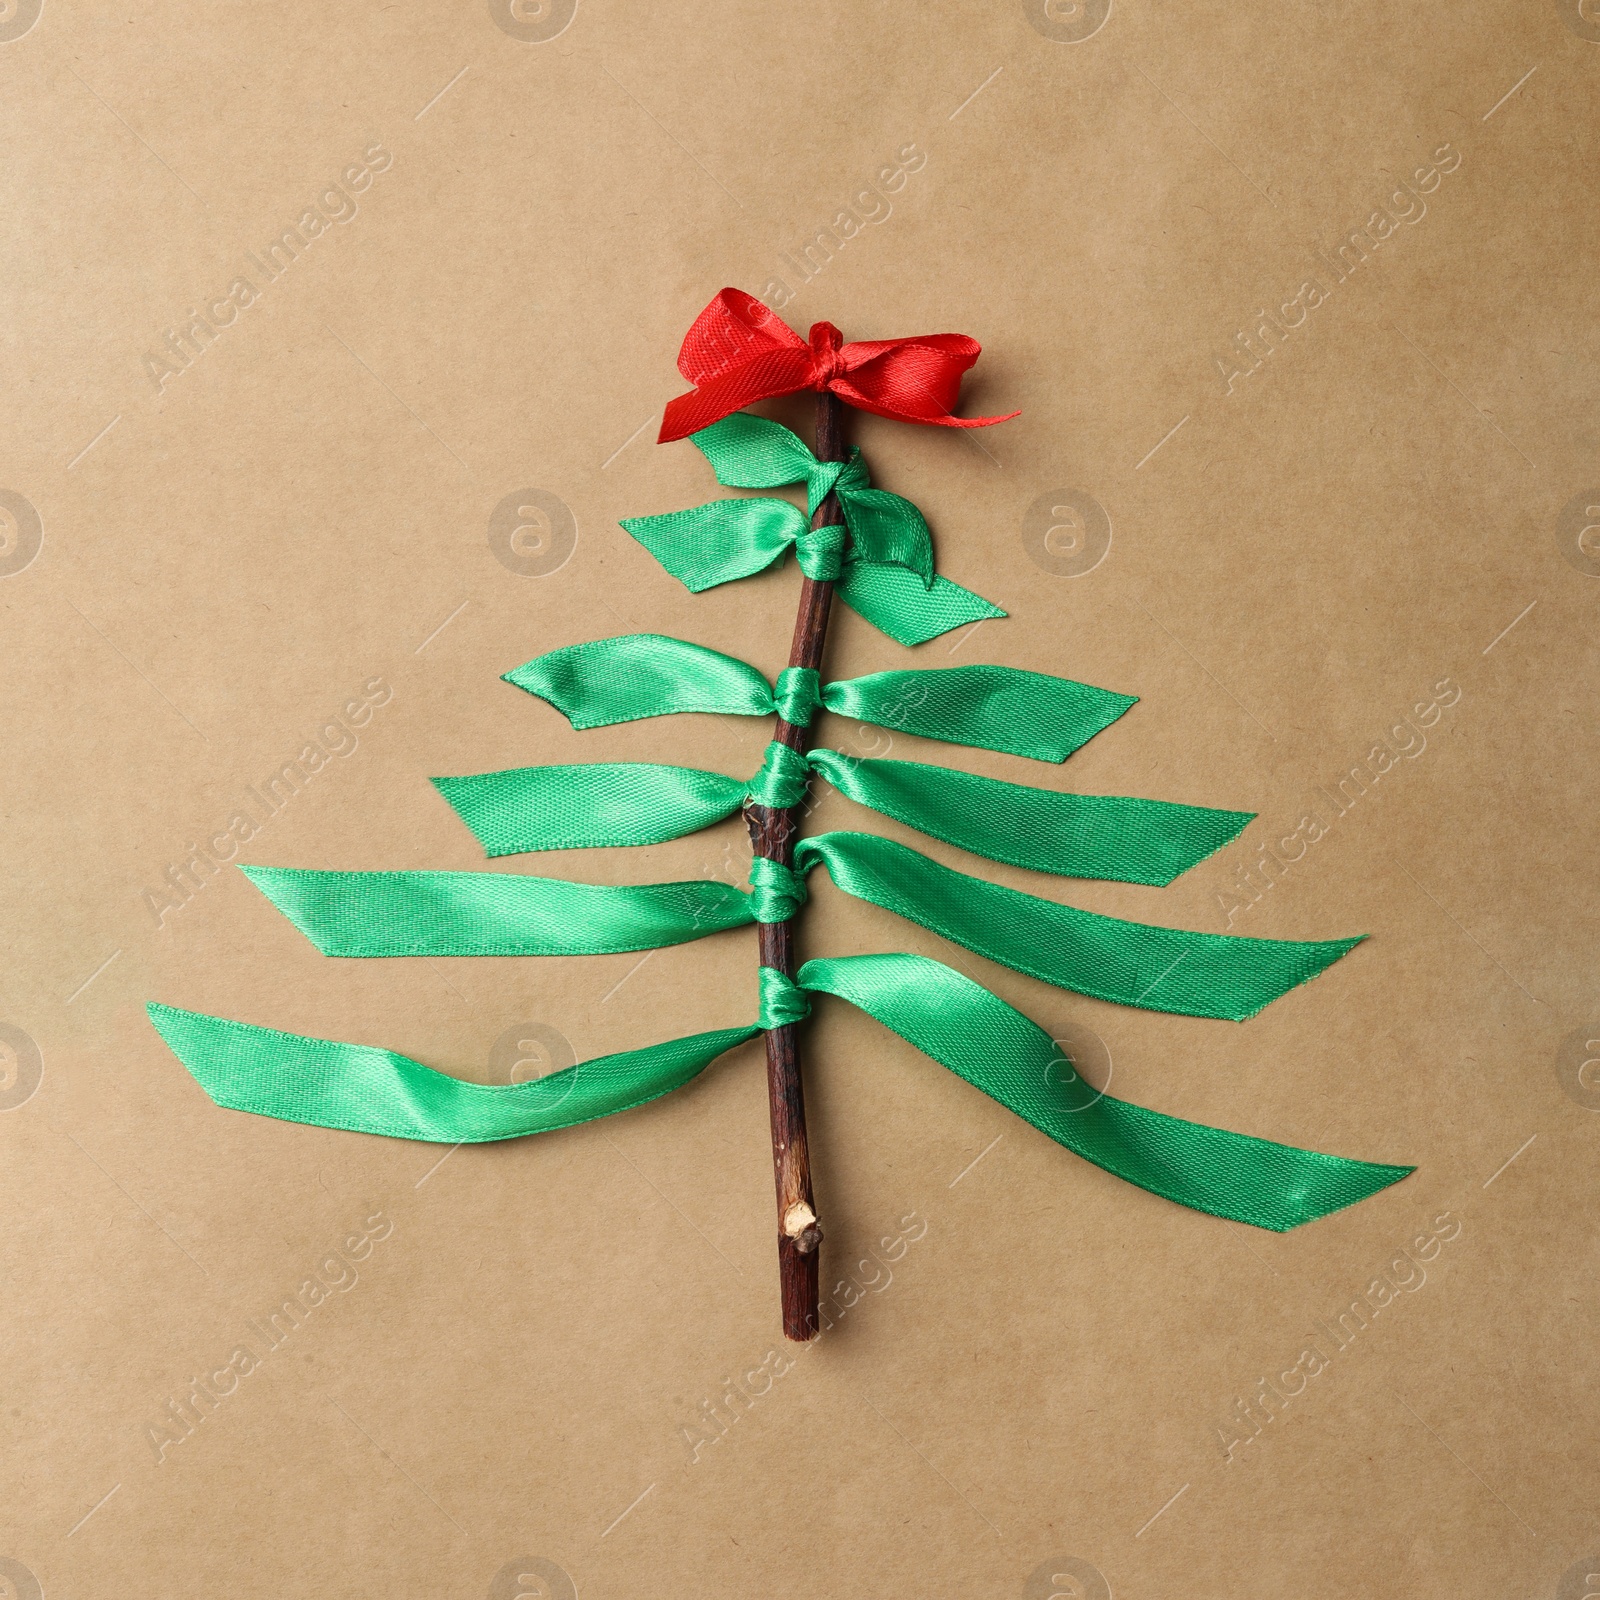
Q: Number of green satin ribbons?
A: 6